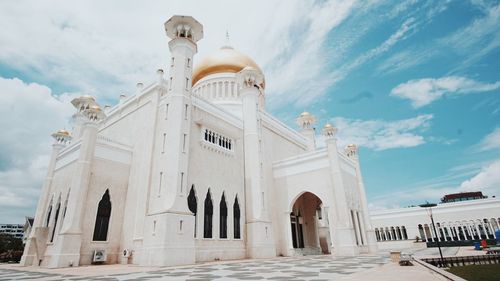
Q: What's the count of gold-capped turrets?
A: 6